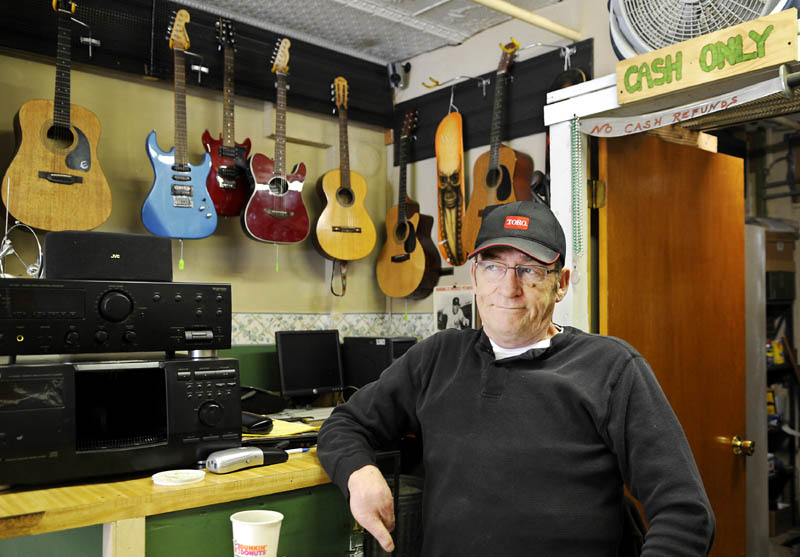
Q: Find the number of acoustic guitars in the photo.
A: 5